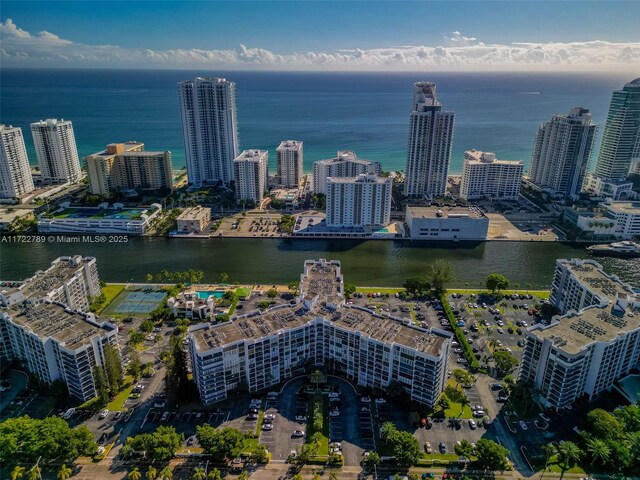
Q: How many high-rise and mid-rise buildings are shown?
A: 15